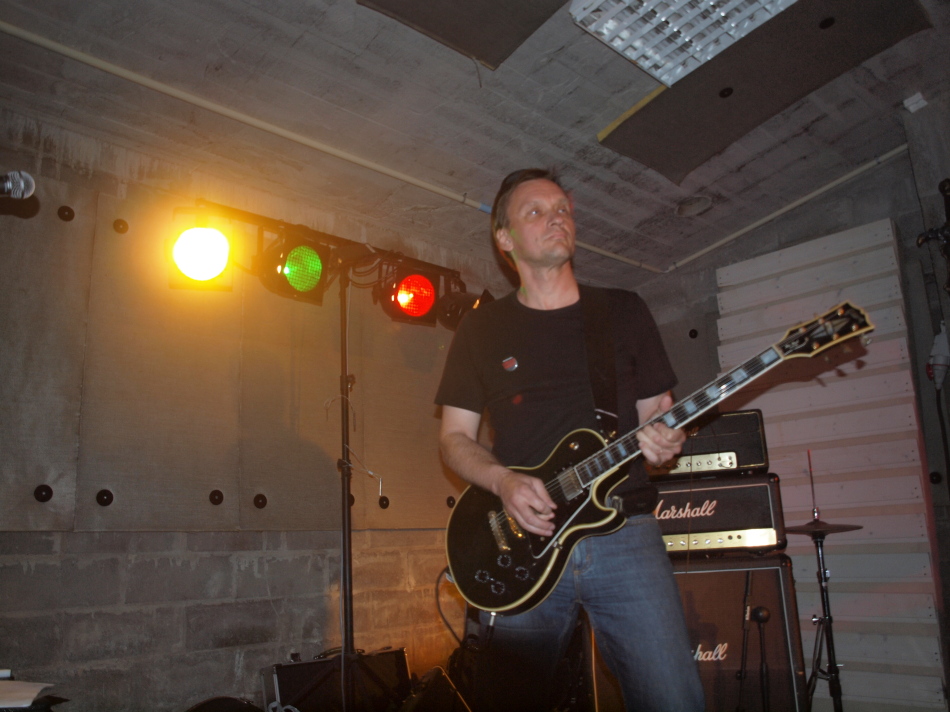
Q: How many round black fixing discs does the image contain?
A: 13